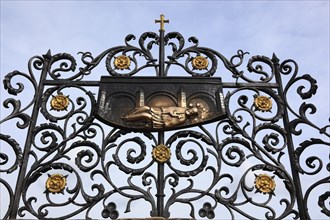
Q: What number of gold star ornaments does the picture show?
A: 7